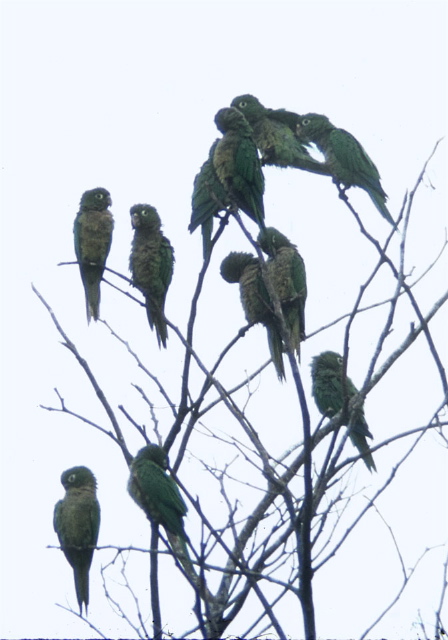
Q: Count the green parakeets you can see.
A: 11